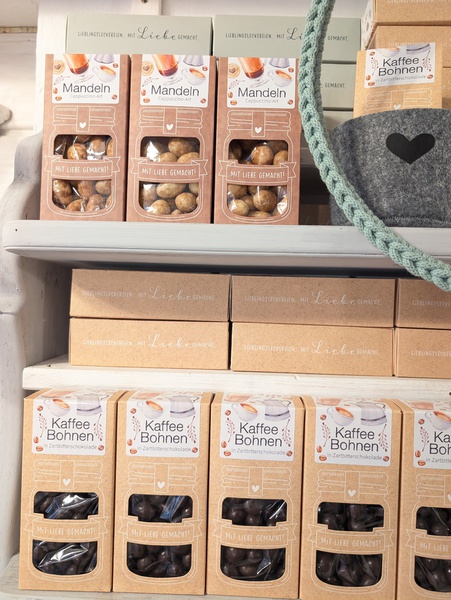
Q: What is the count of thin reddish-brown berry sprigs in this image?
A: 14